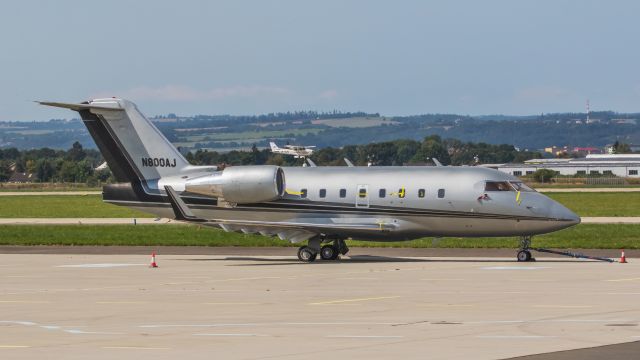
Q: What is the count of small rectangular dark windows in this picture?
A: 8